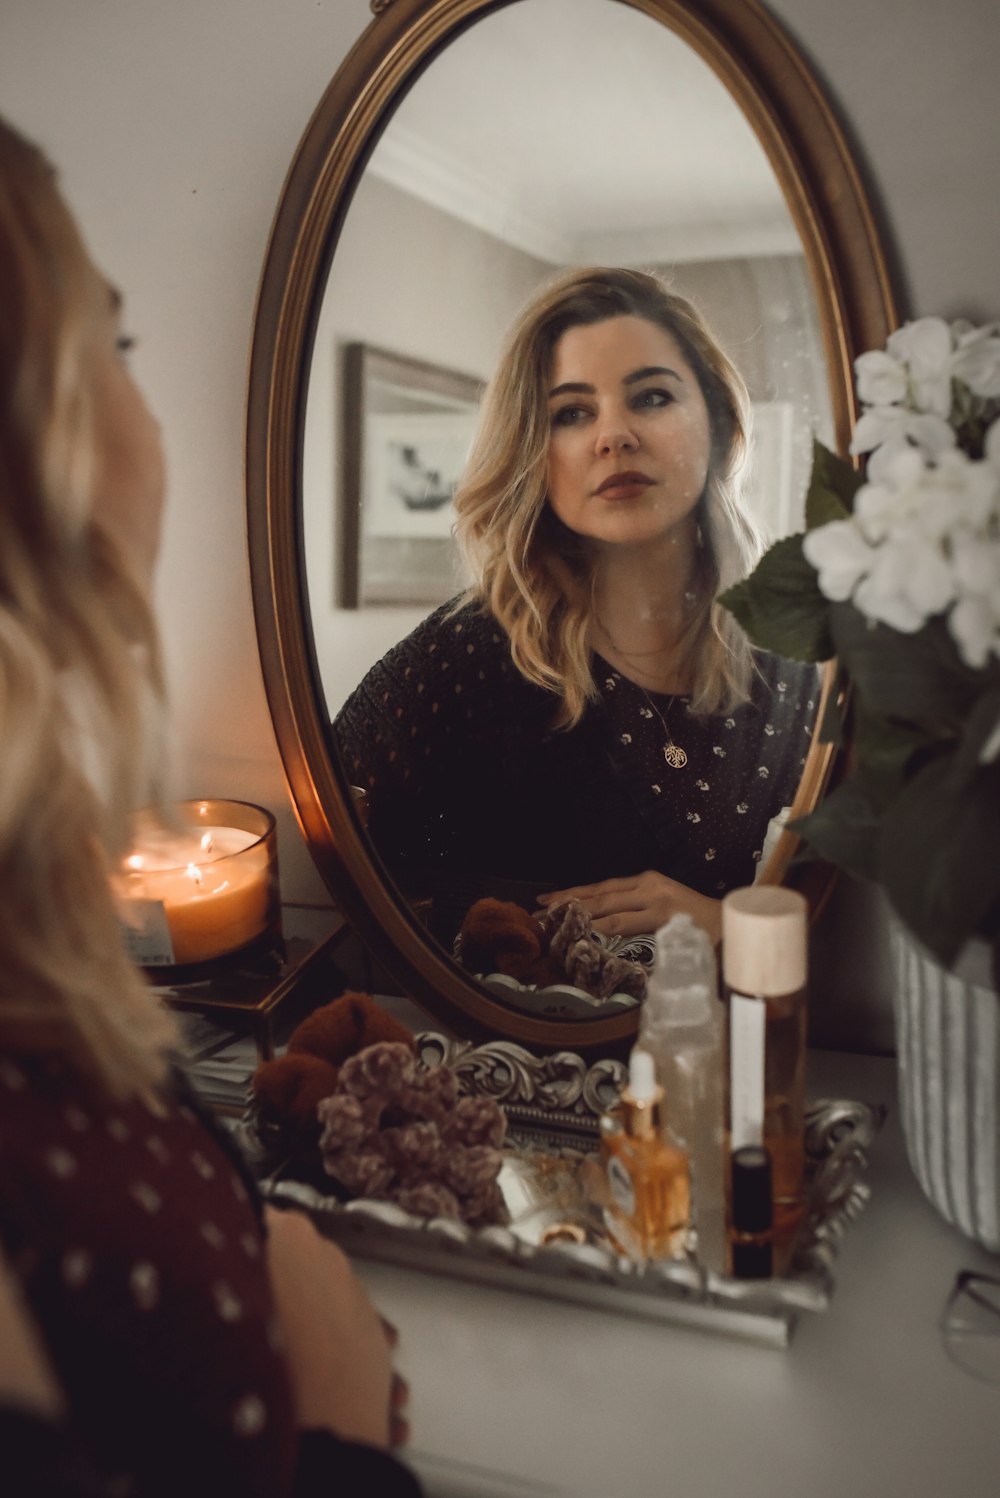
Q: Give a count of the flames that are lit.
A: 3